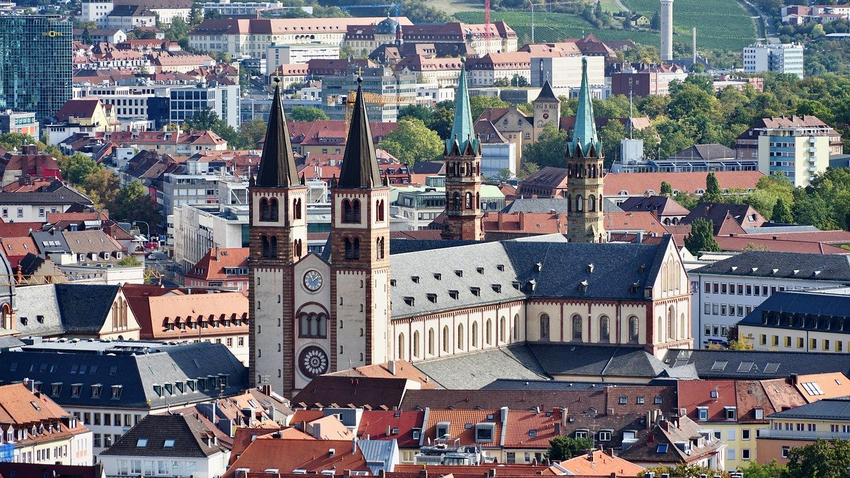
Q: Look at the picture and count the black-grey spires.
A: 2